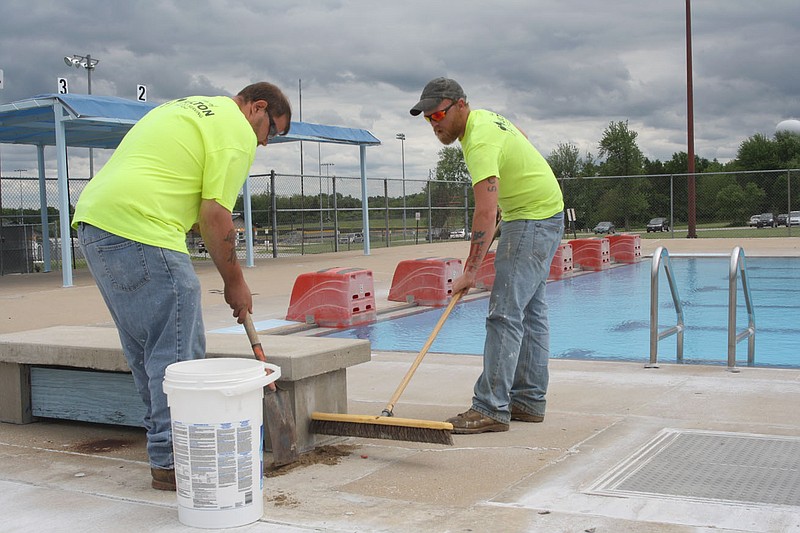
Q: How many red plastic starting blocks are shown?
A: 6